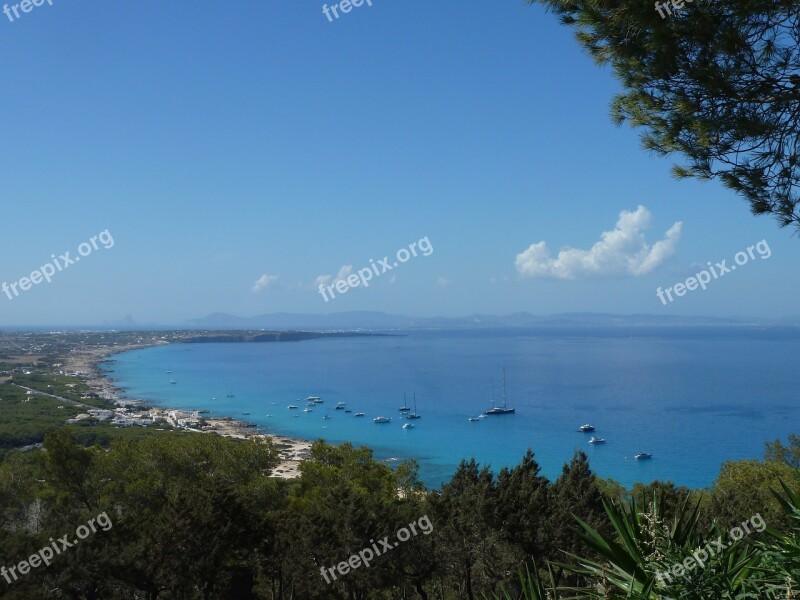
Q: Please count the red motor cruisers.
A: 0